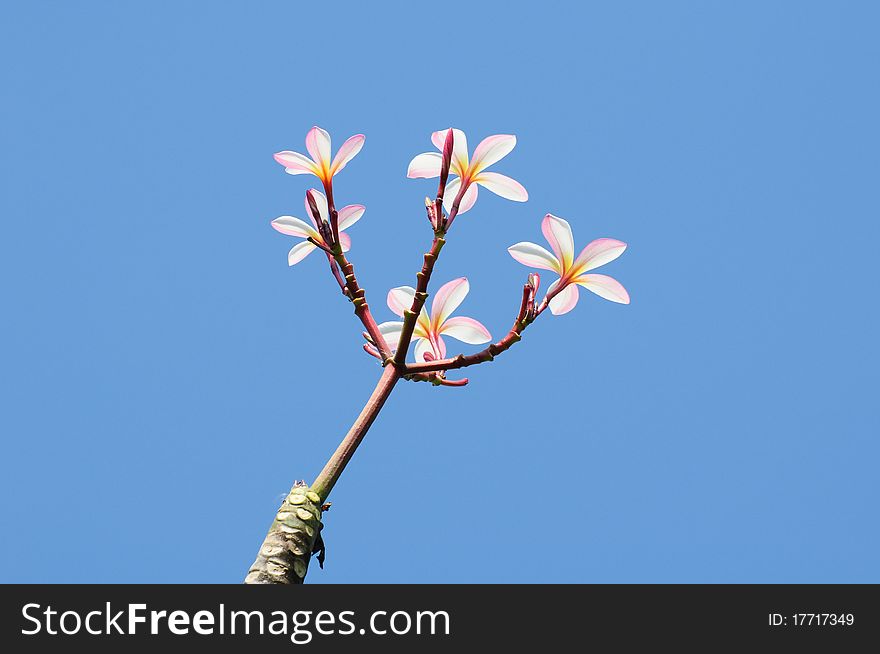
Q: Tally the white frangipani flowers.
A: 5